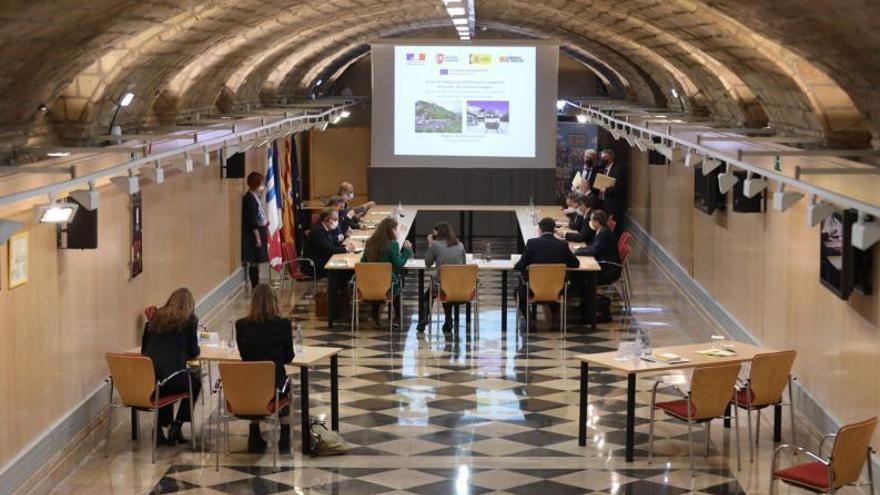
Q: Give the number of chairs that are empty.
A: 3